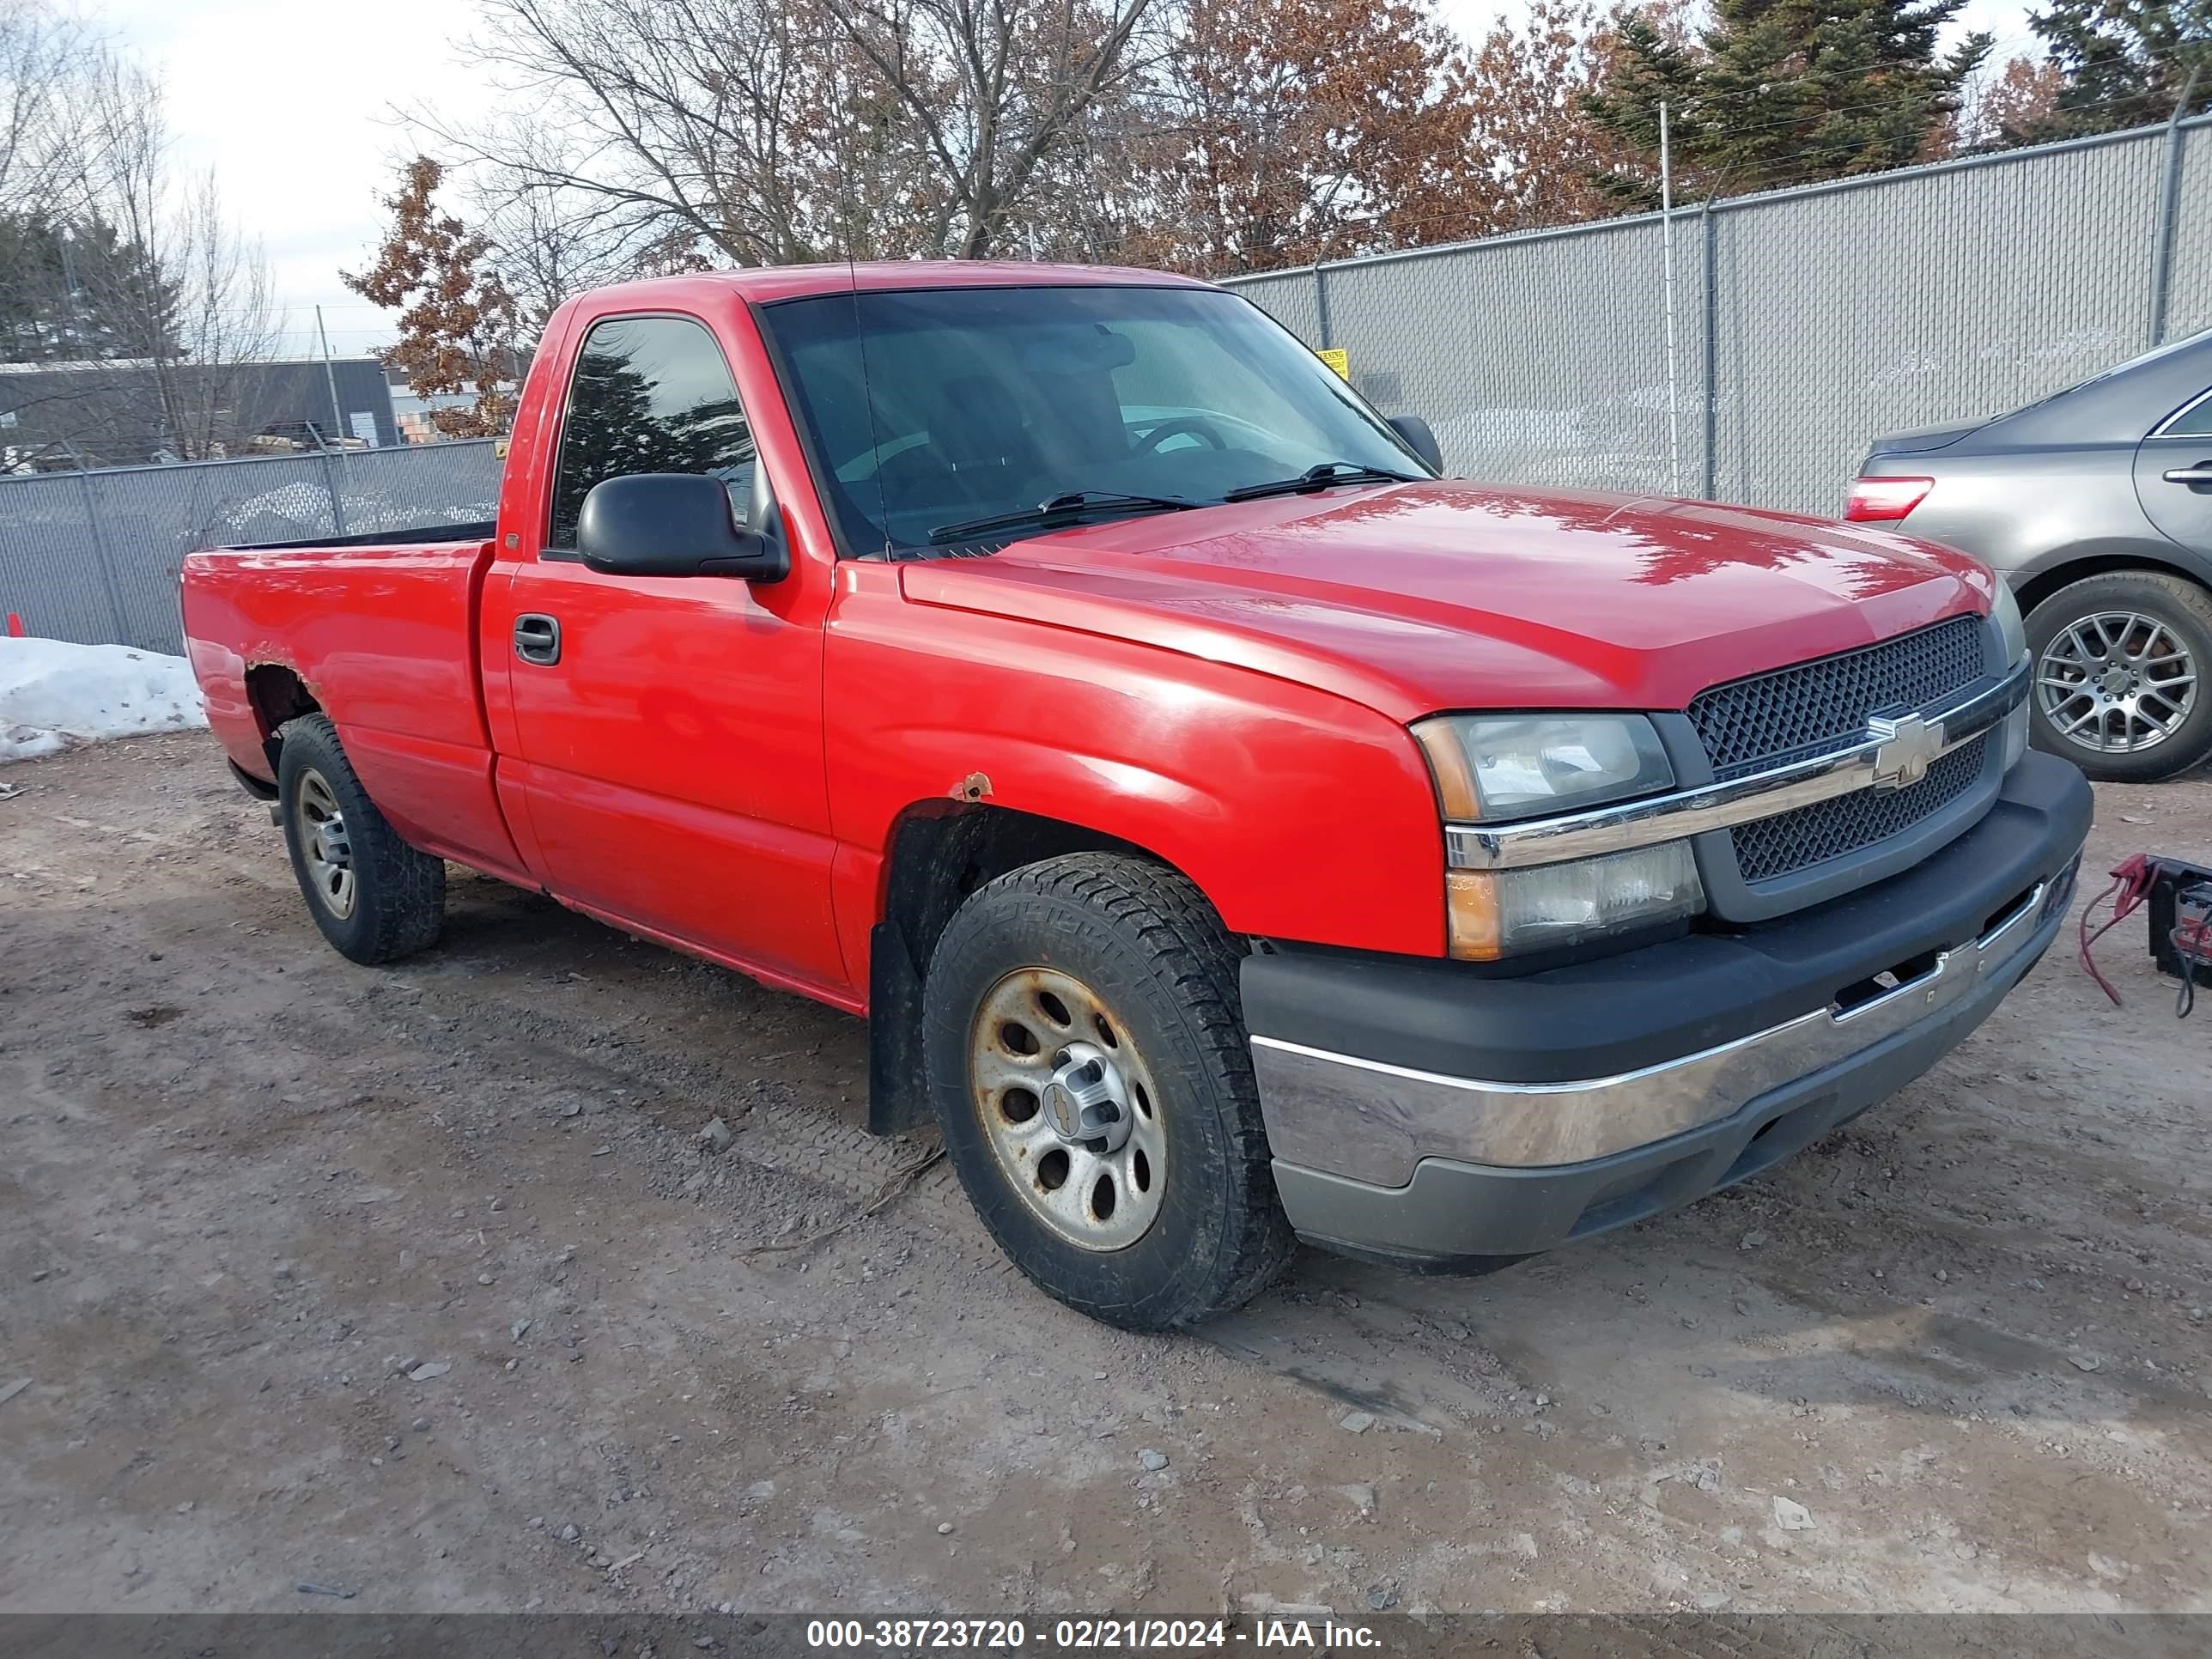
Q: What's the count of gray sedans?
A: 1